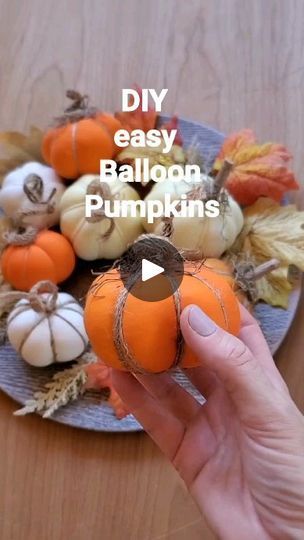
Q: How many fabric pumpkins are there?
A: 8